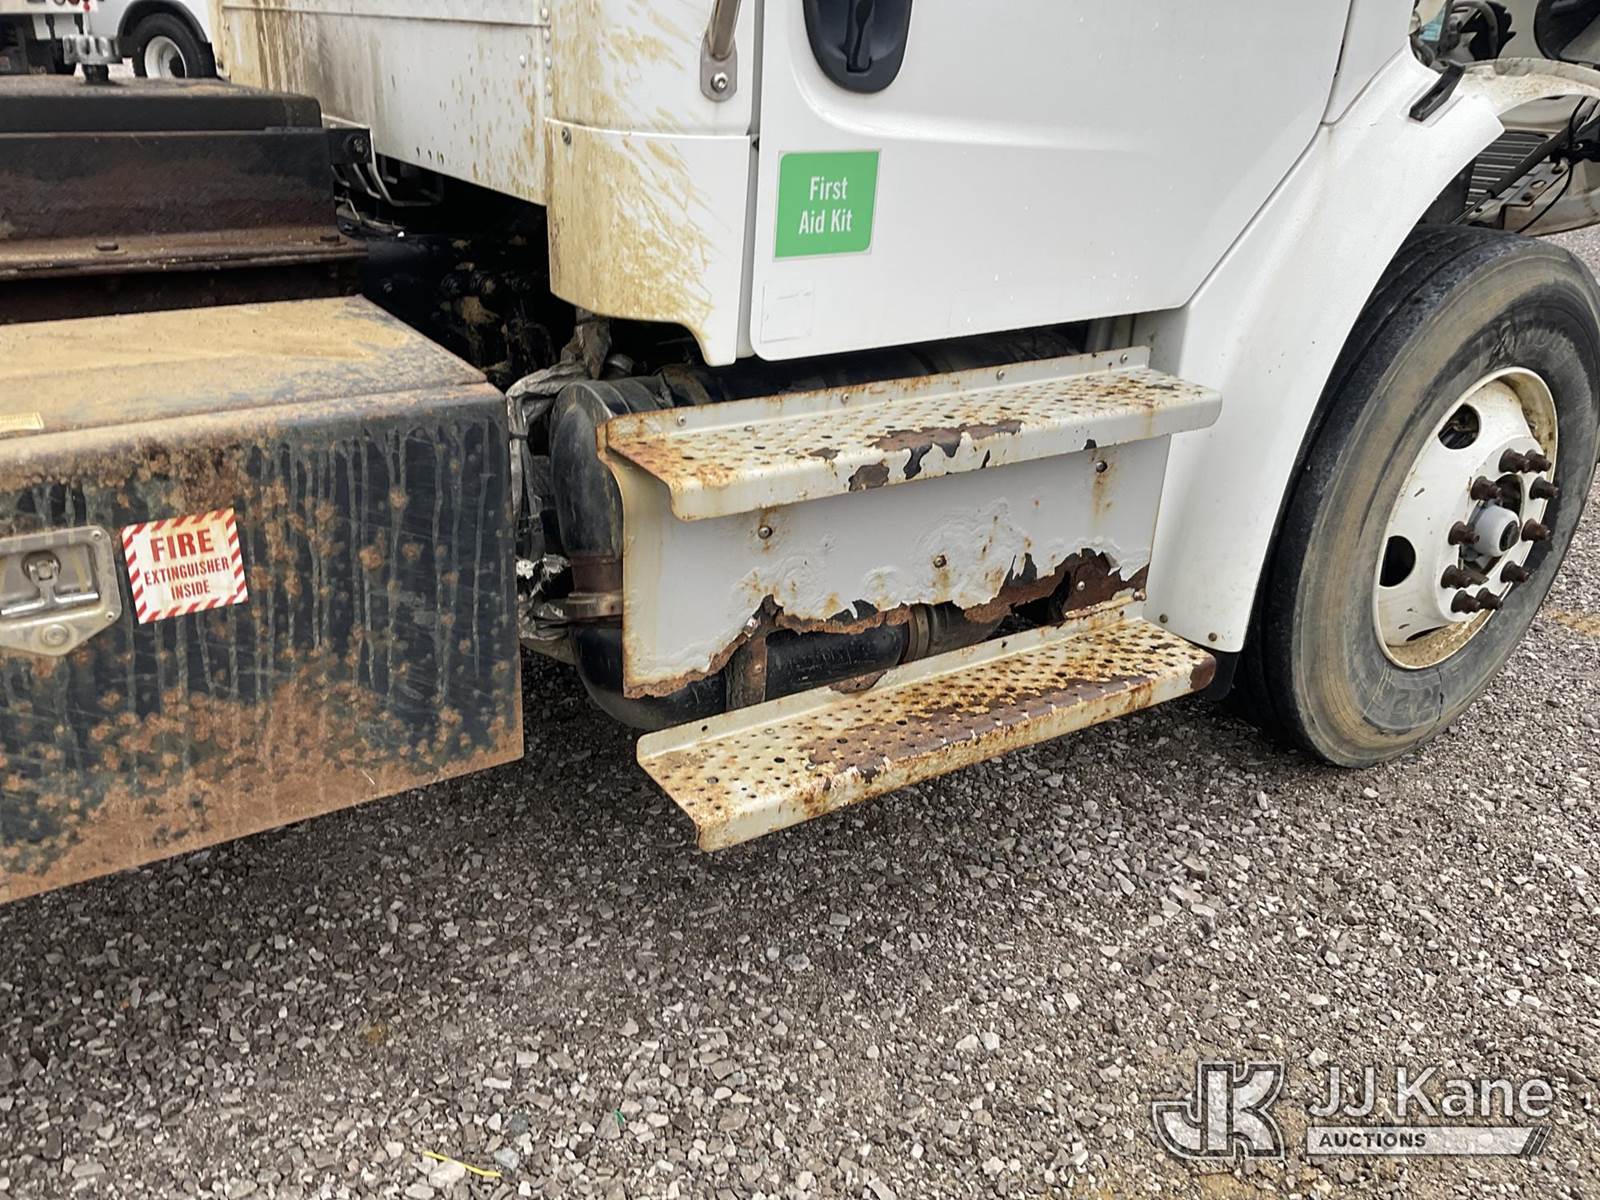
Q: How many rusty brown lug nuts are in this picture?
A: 10